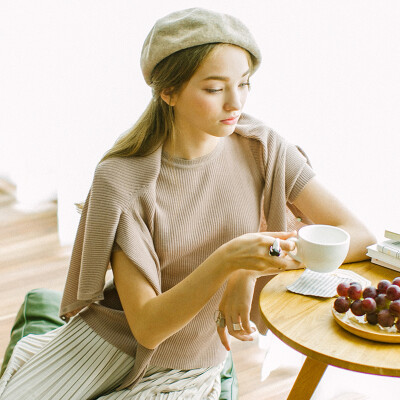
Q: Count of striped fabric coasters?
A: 1